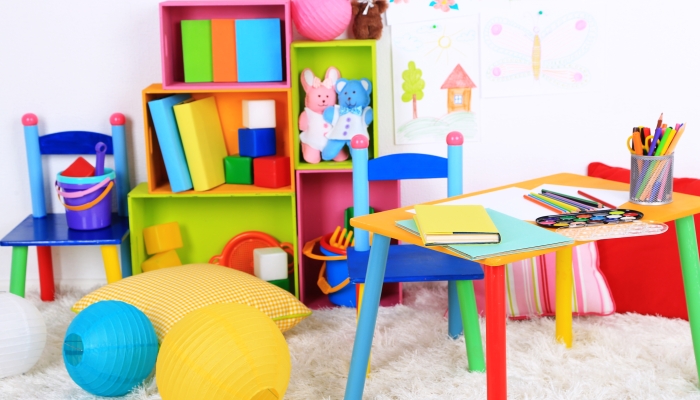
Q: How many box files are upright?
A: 3